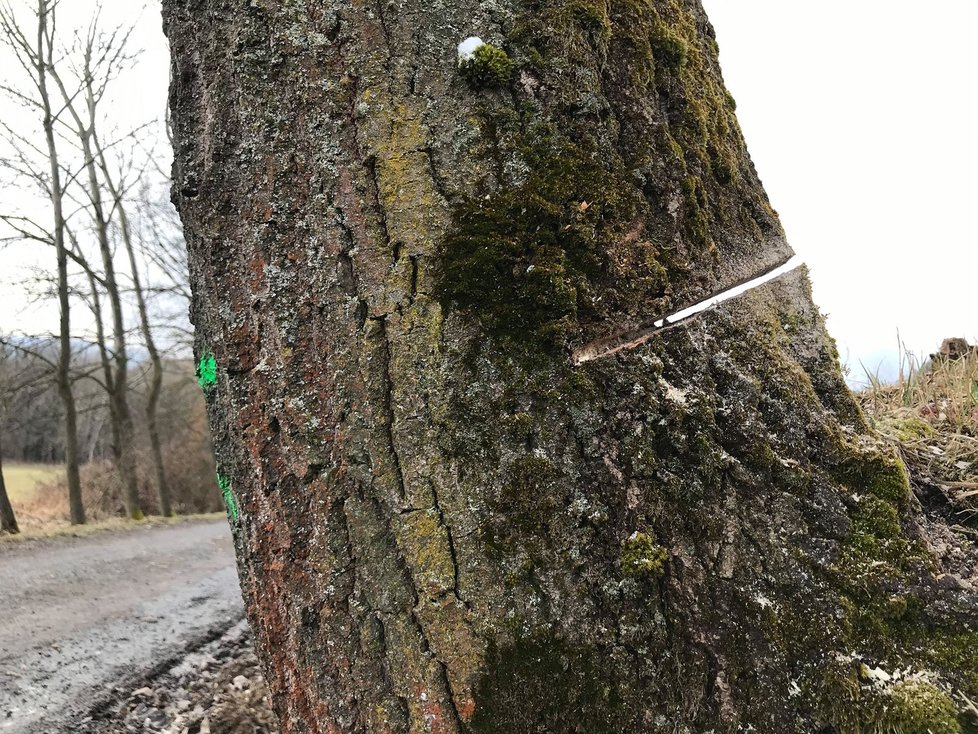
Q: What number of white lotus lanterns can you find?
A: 0